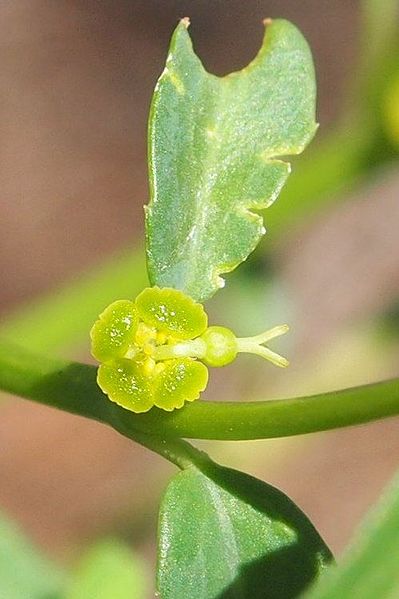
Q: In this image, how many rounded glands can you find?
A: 4